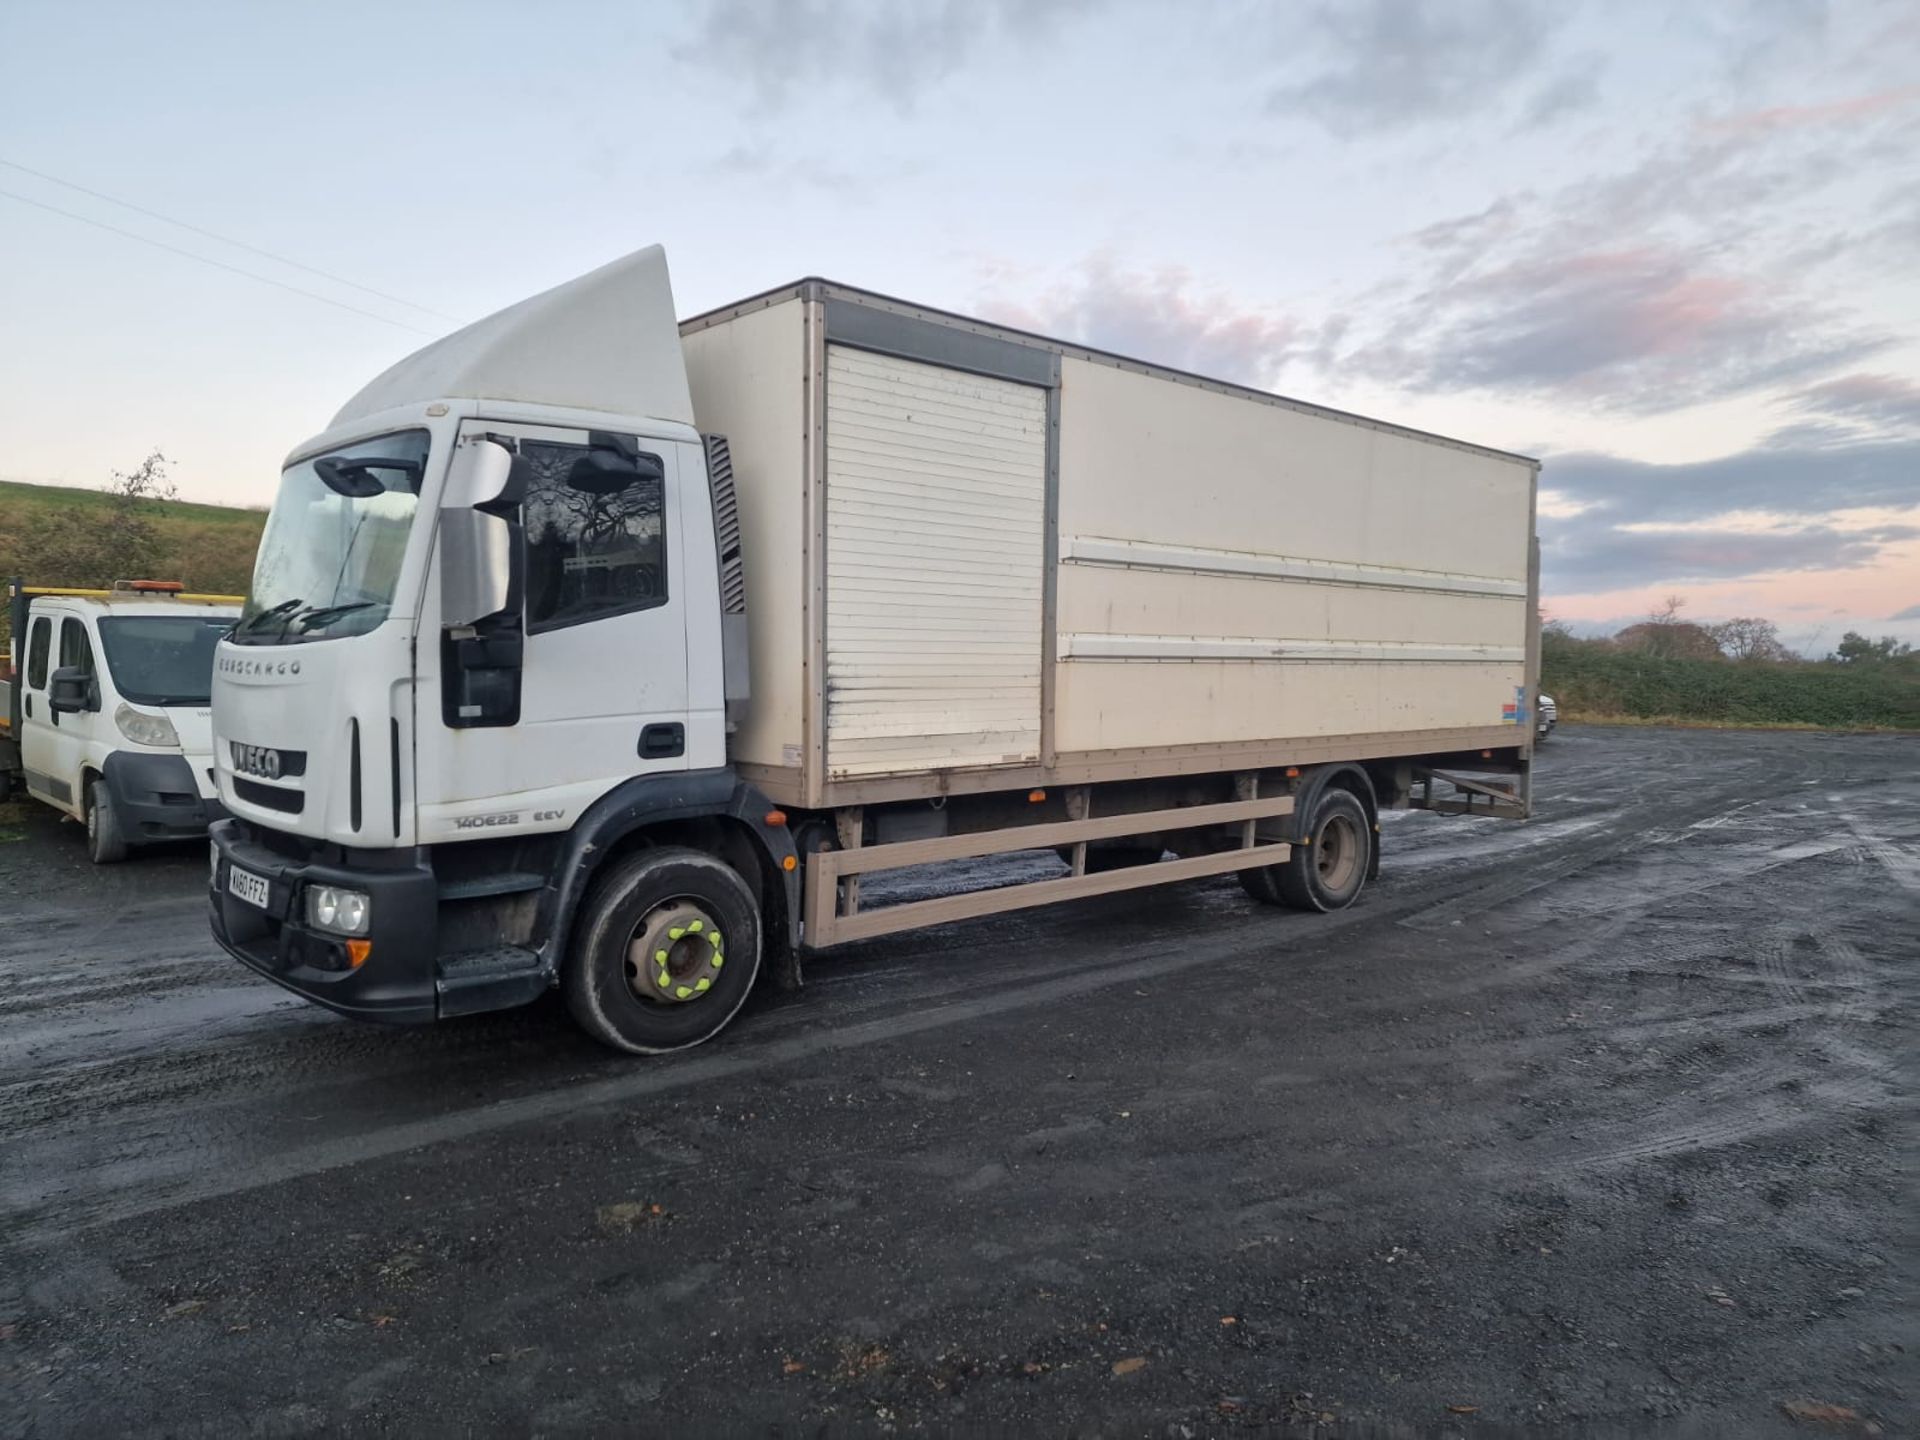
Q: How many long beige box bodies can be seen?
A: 1